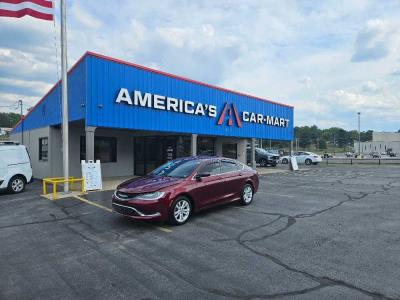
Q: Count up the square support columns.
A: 4